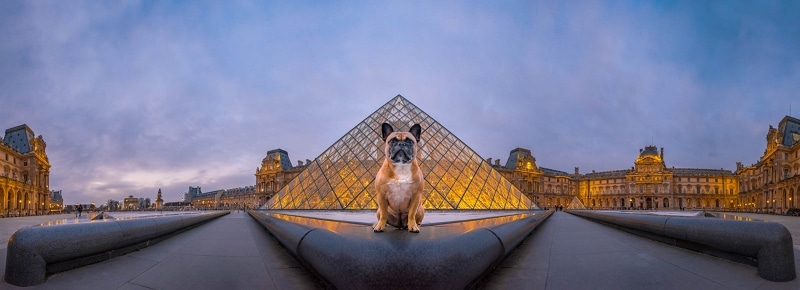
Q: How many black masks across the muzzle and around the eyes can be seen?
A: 1